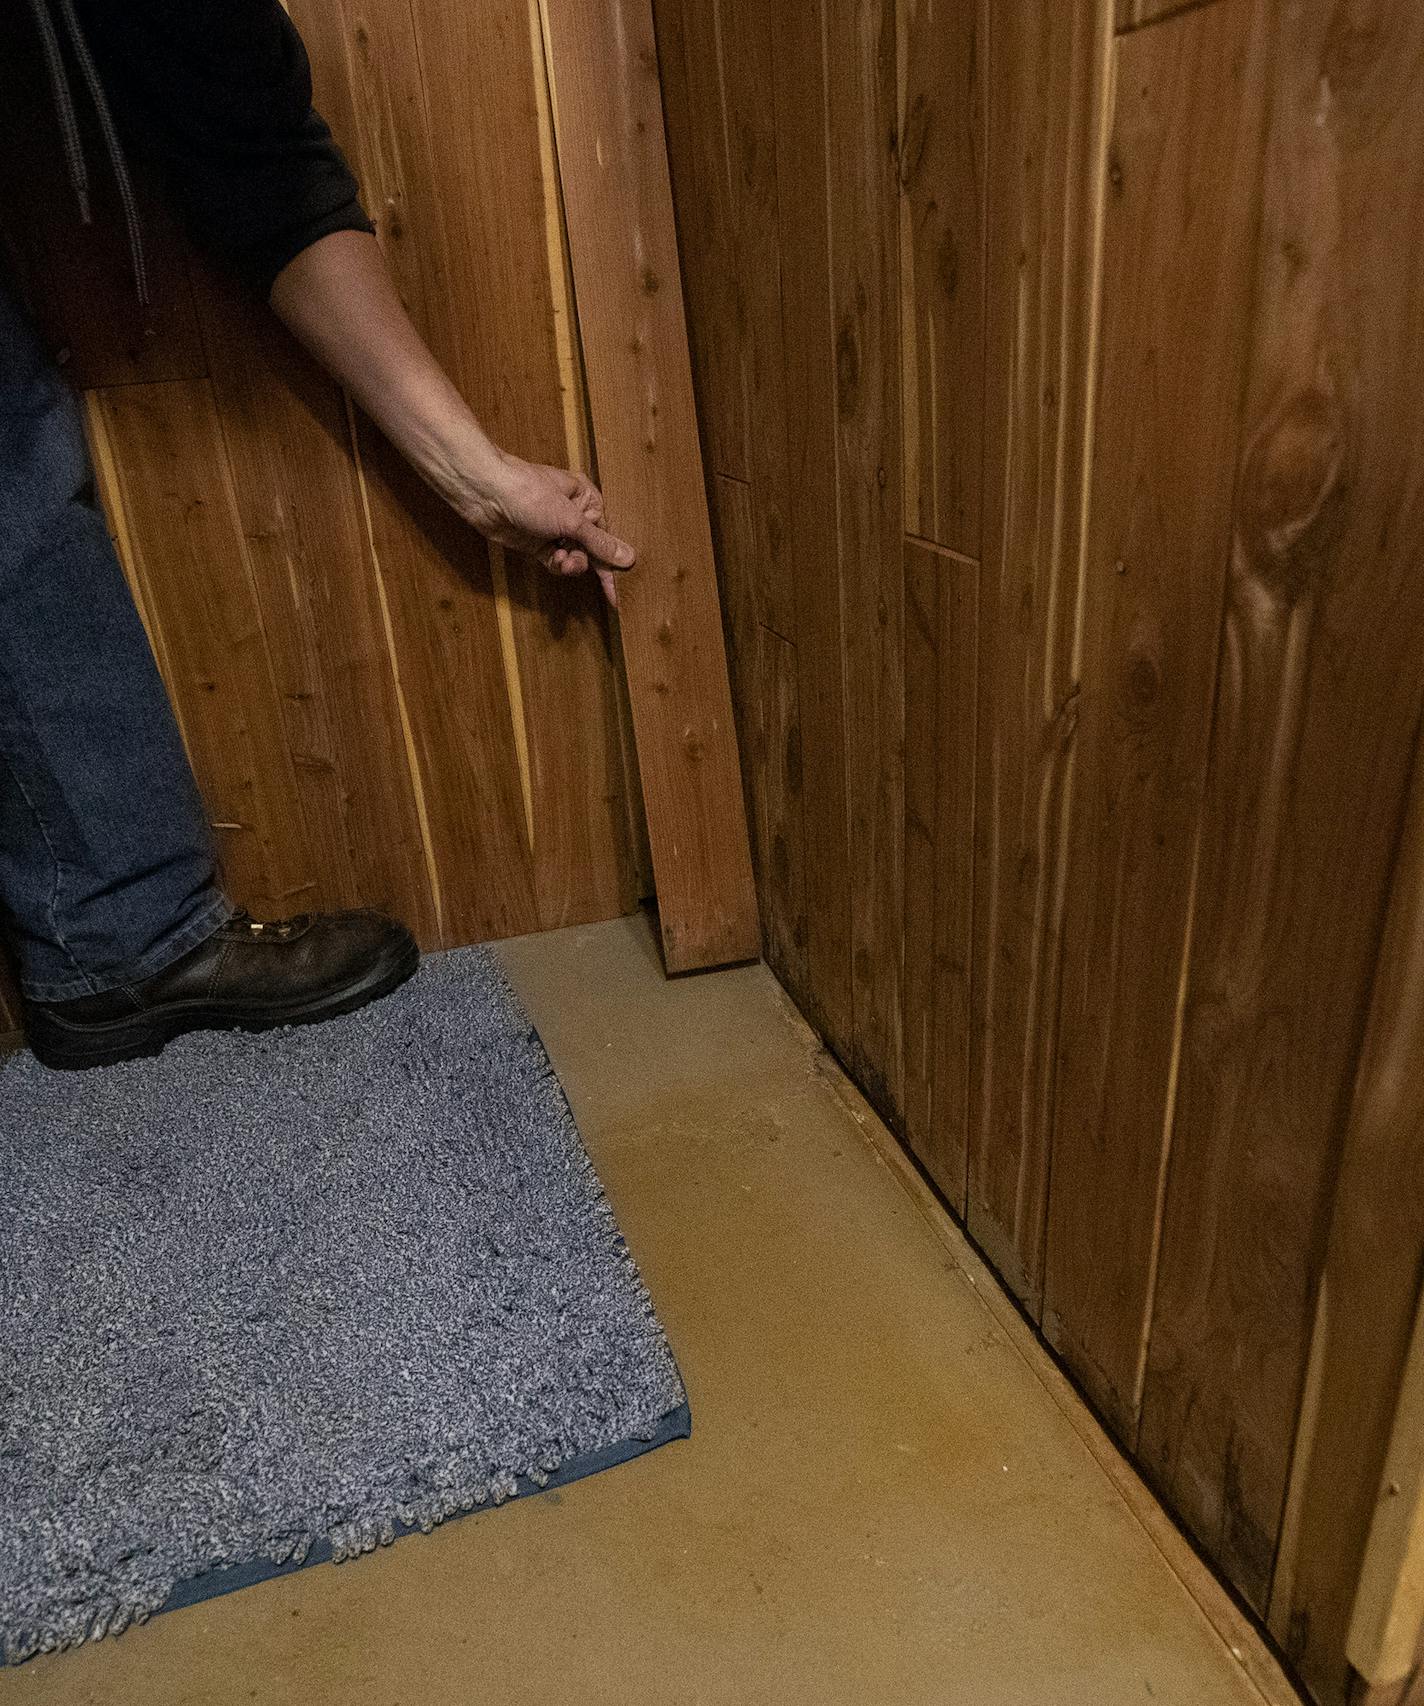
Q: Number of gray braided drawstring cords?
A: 2